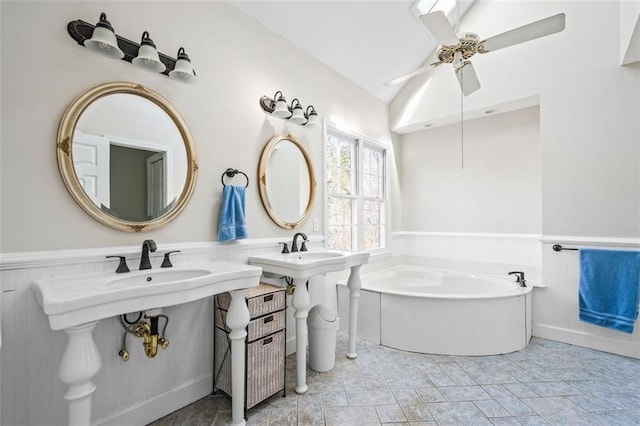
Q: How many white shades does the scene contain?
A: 6